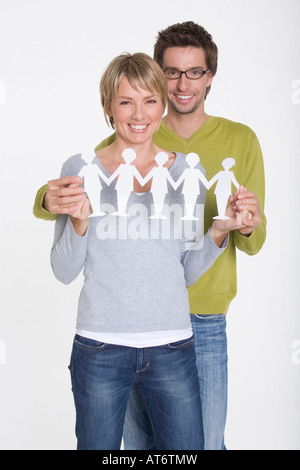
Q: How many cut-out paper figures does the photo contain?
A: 5